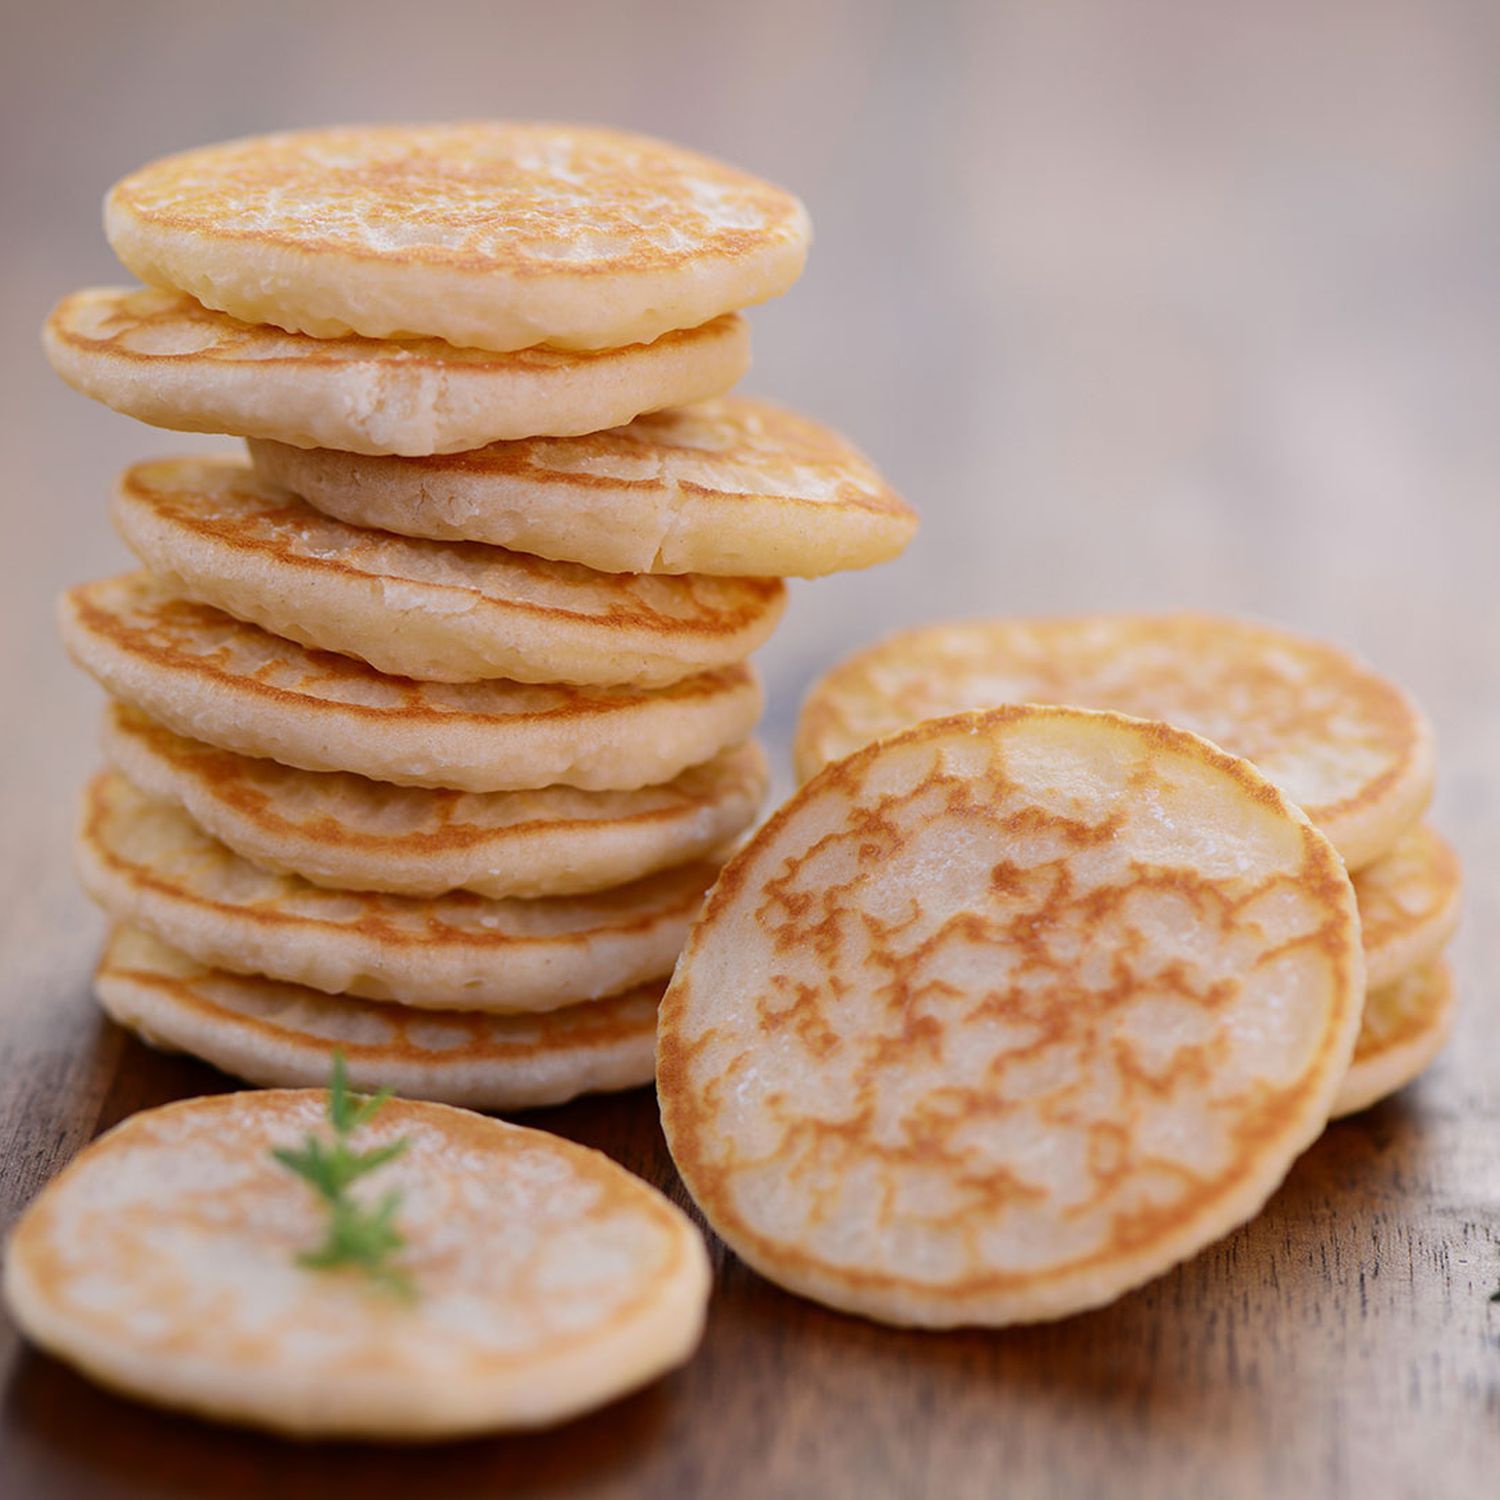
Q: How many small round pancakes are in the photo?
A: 13